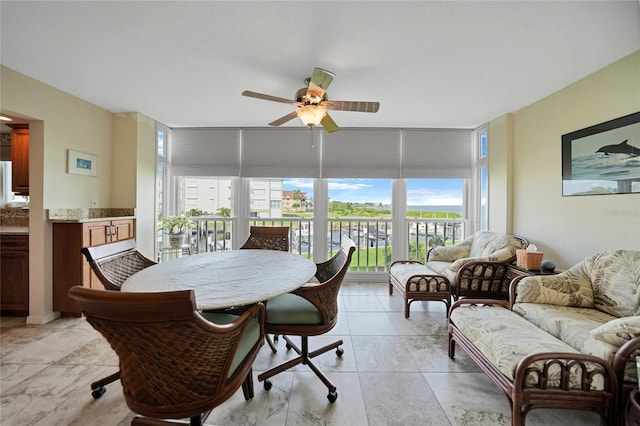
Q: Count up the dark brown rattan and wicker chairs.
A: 4